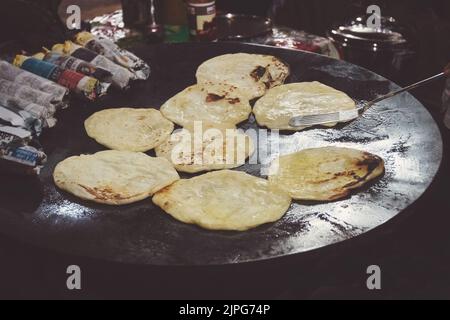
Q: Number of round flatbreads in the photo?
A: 8